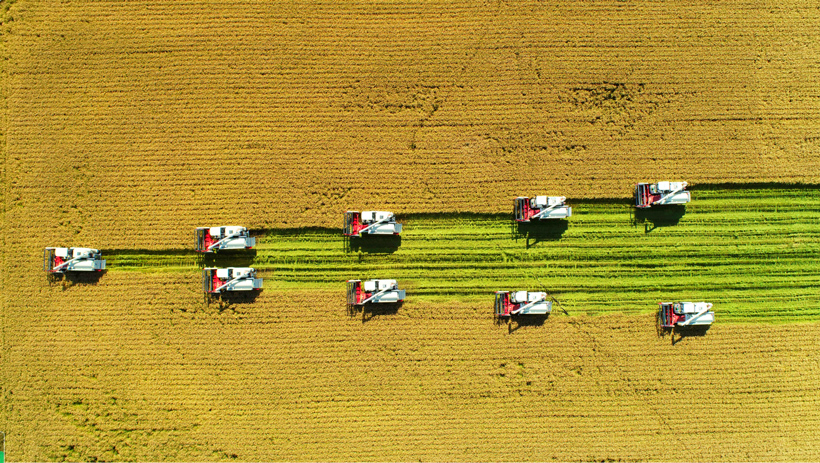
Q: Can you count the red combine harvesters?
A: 9